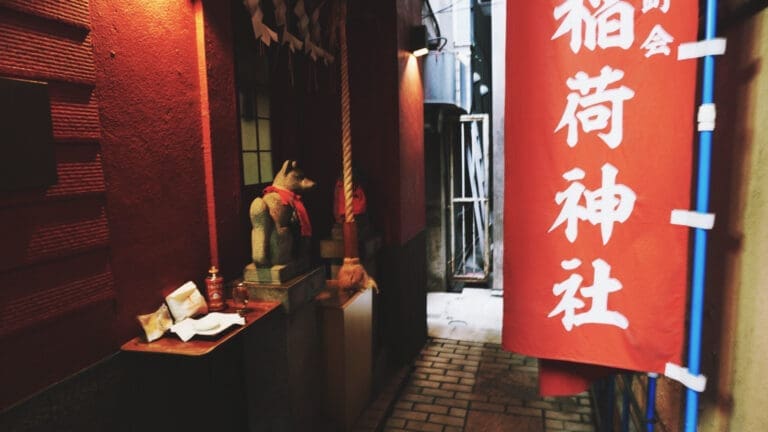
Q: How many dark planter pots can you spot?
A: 0